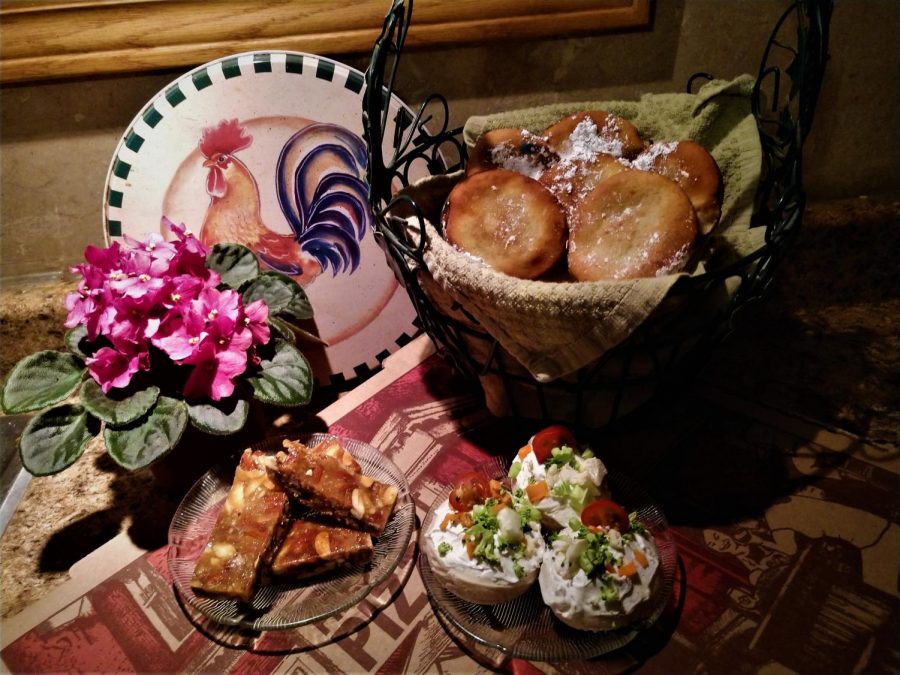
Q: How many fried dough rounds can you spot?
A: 6